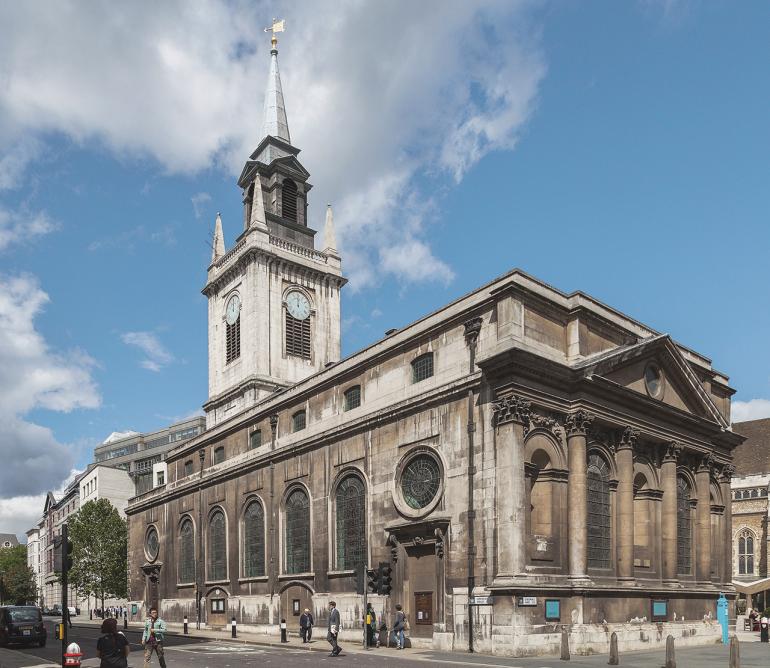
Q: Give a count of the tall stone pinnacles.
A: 3